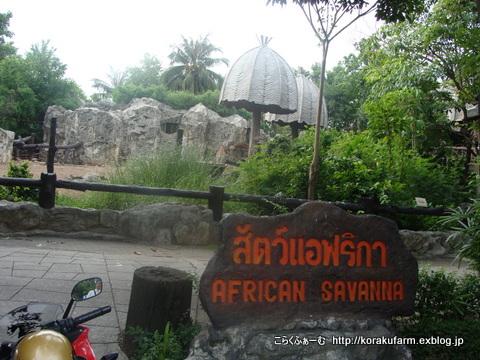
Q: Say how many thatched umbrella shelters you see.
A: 2